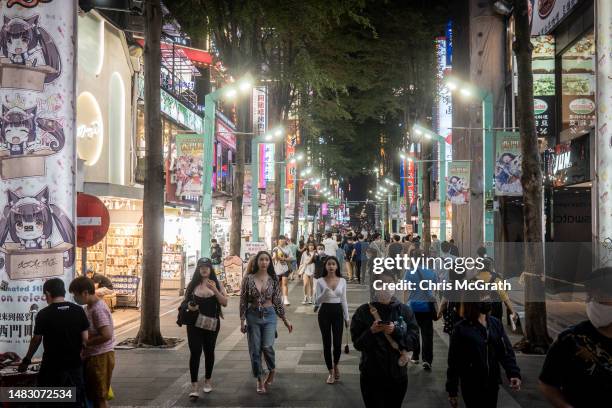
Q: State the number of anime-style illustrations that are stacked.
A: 3